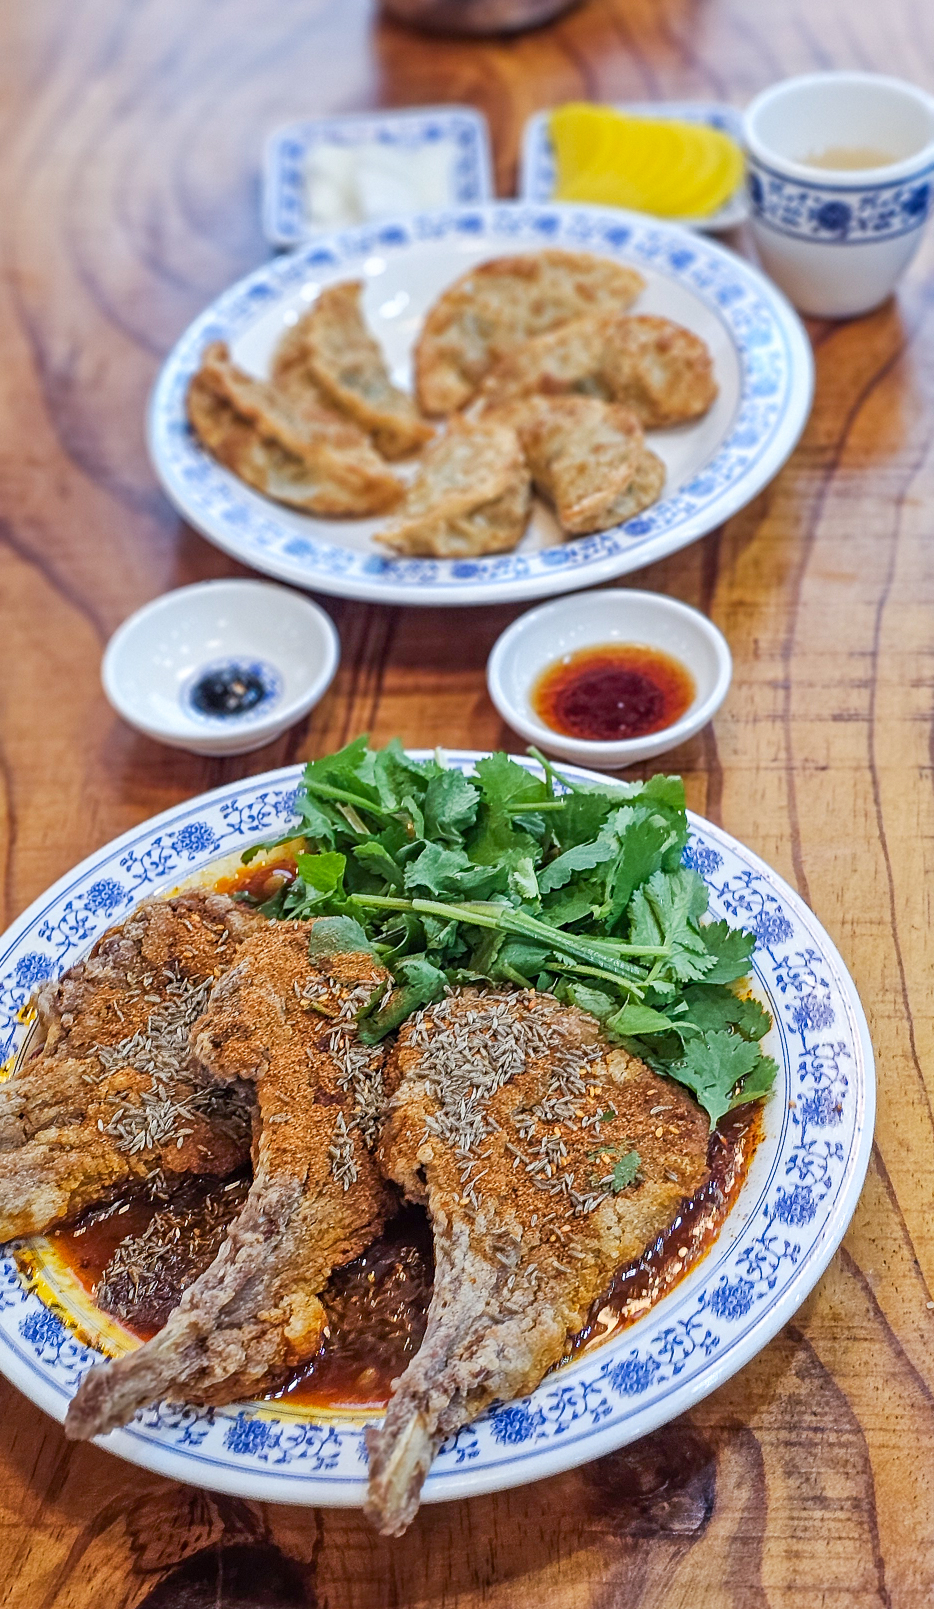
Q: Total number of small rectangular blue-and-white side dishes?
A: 2